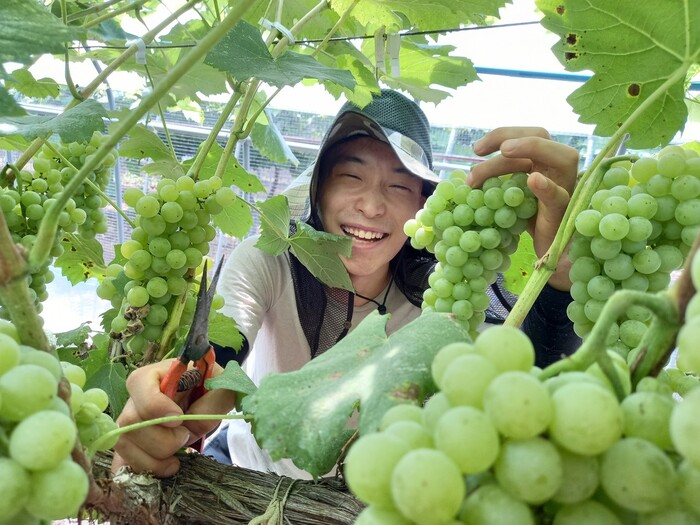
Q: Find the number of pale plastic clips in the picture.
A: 4